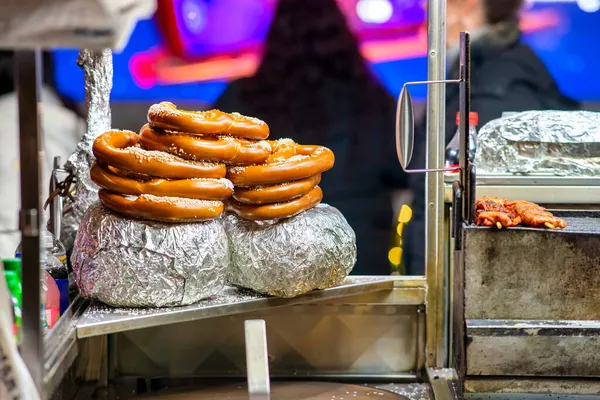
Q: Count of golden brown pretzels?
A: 8